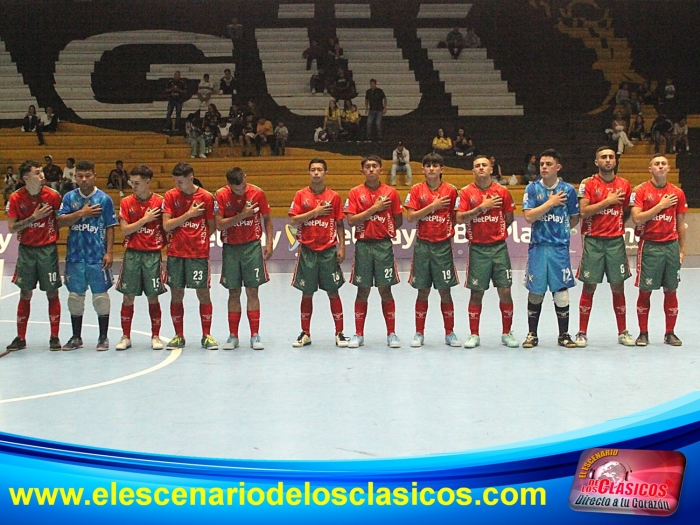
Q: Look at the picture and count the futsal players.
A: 12